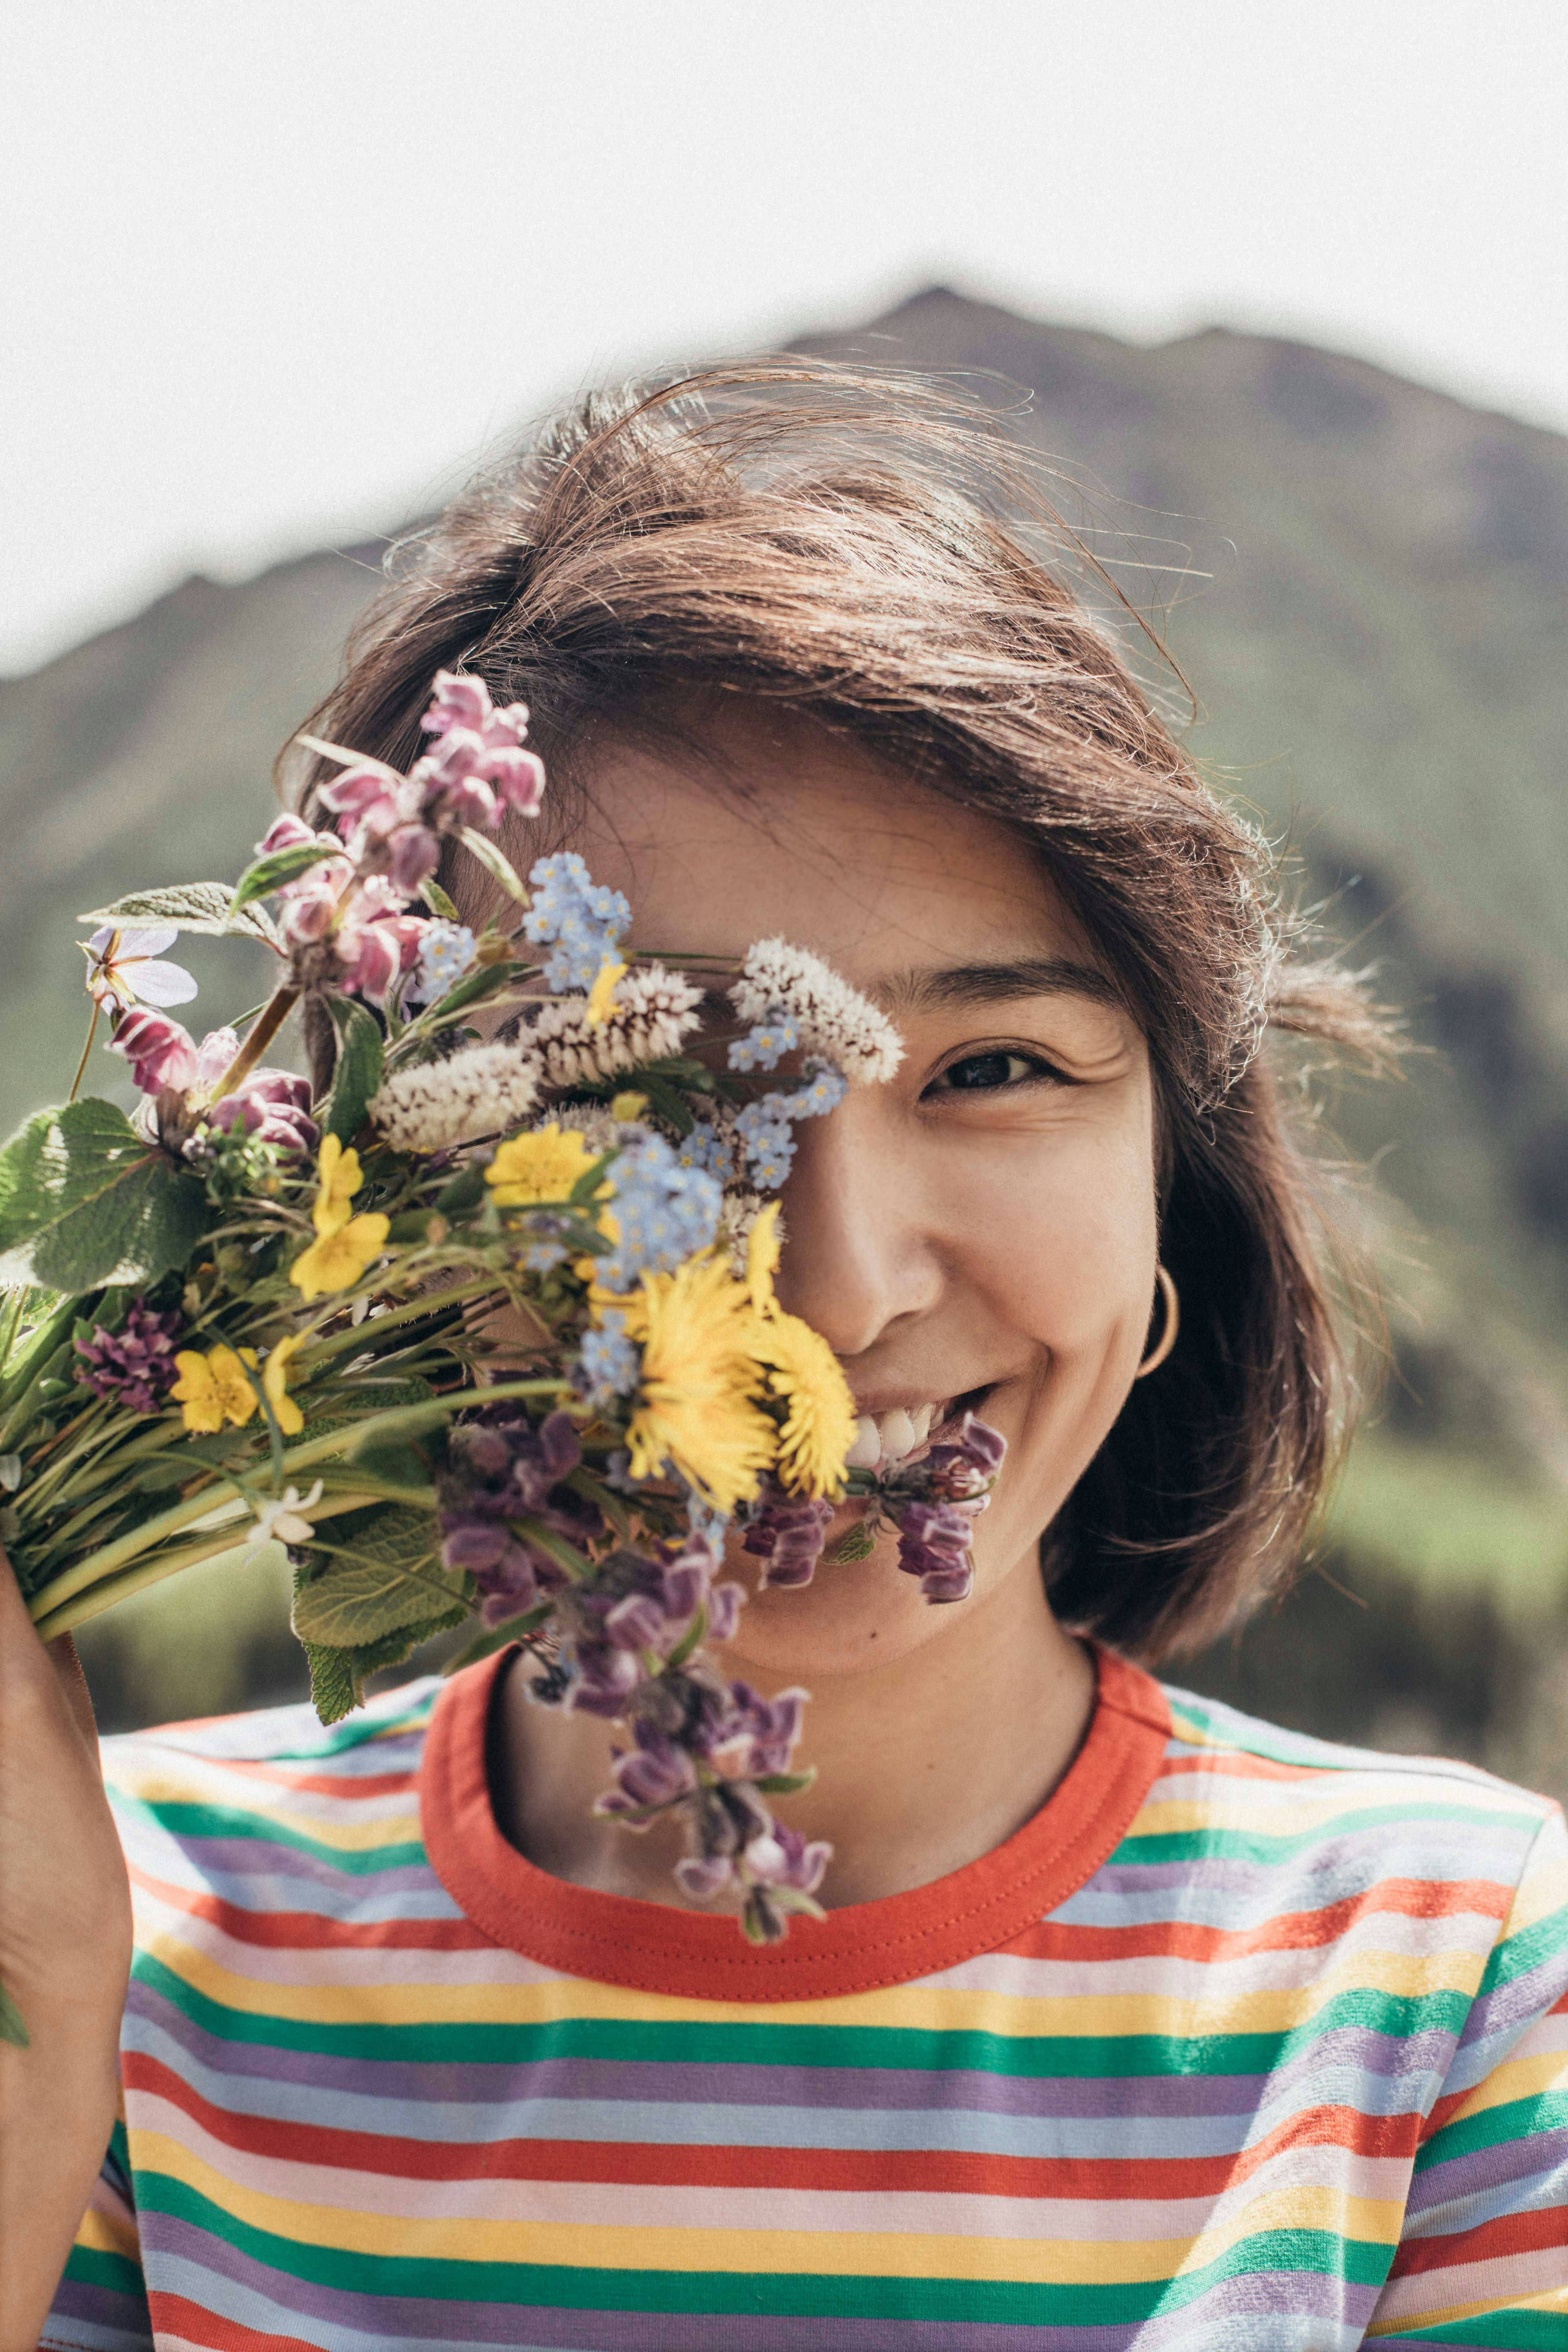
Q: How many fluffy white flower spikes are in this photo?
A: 3